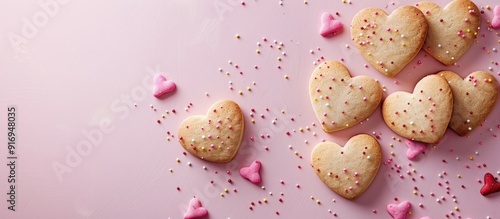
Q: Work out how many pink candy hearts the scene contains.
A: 7